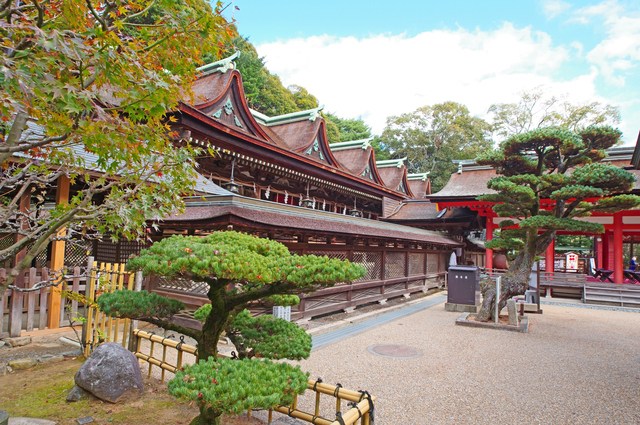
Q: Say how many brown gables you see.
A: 5